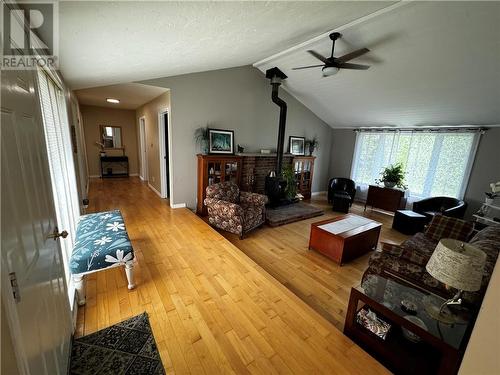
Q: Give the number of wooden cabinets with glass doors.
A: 2